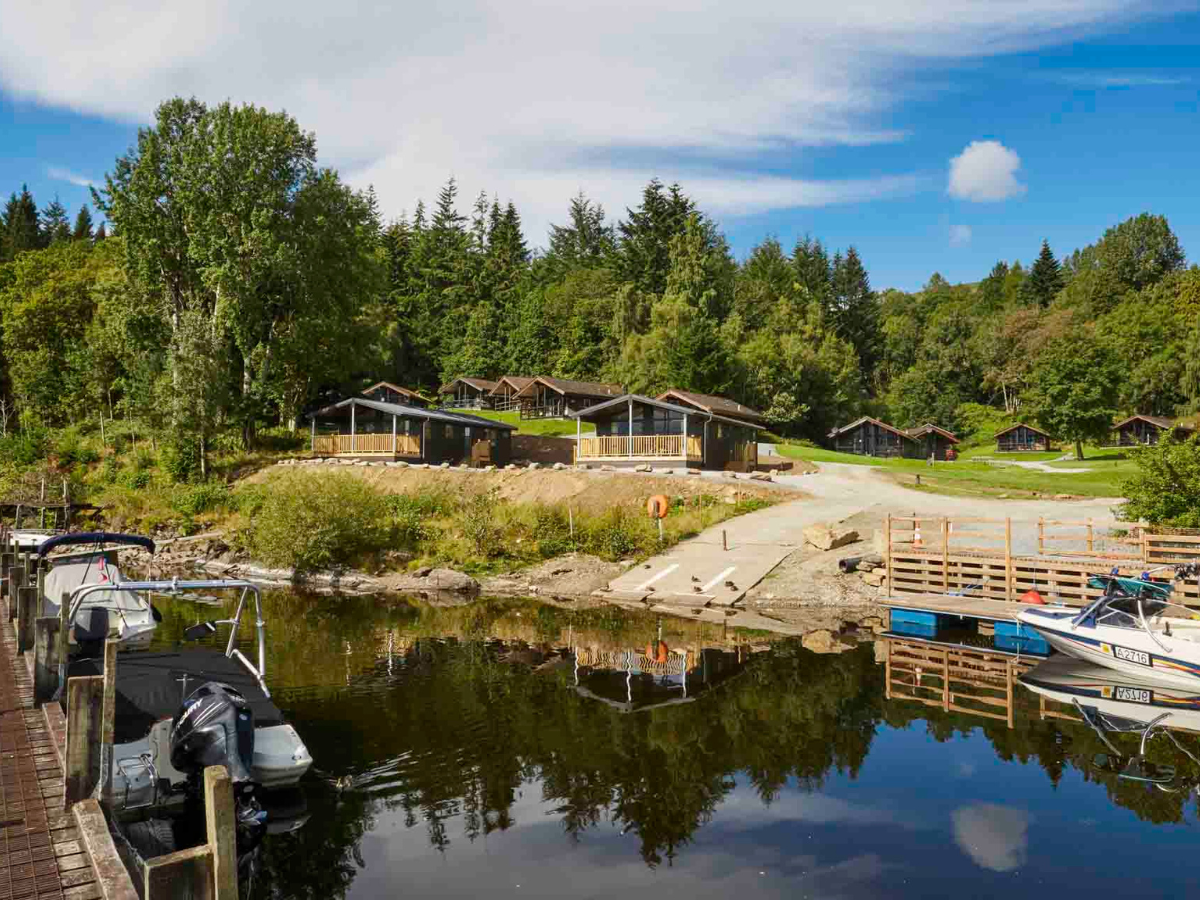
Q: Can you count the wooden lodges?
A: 11